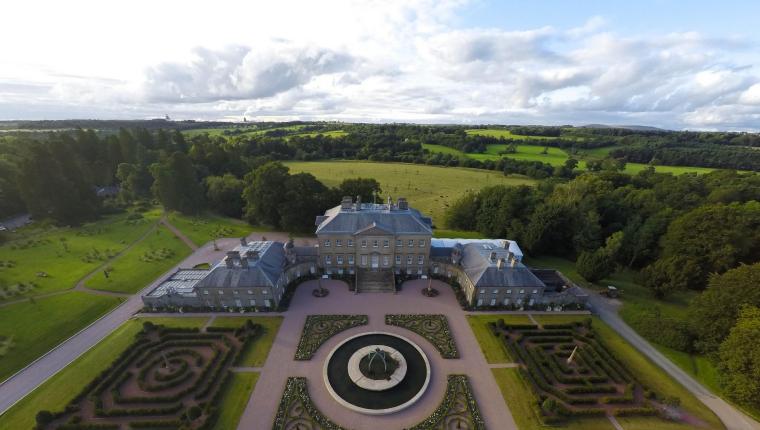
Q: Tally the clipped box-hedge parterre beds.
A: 4